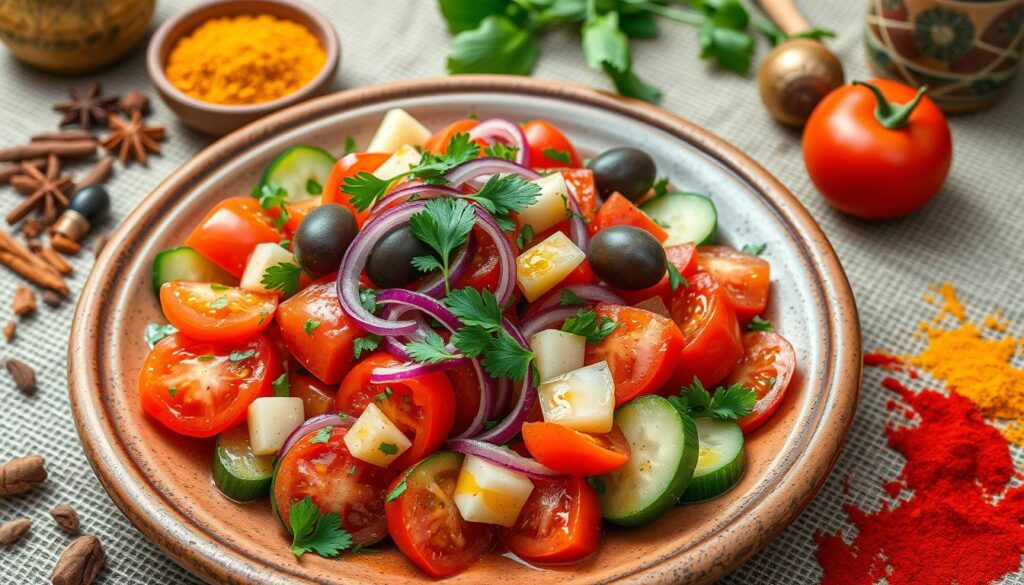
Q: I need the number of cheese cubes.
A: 10